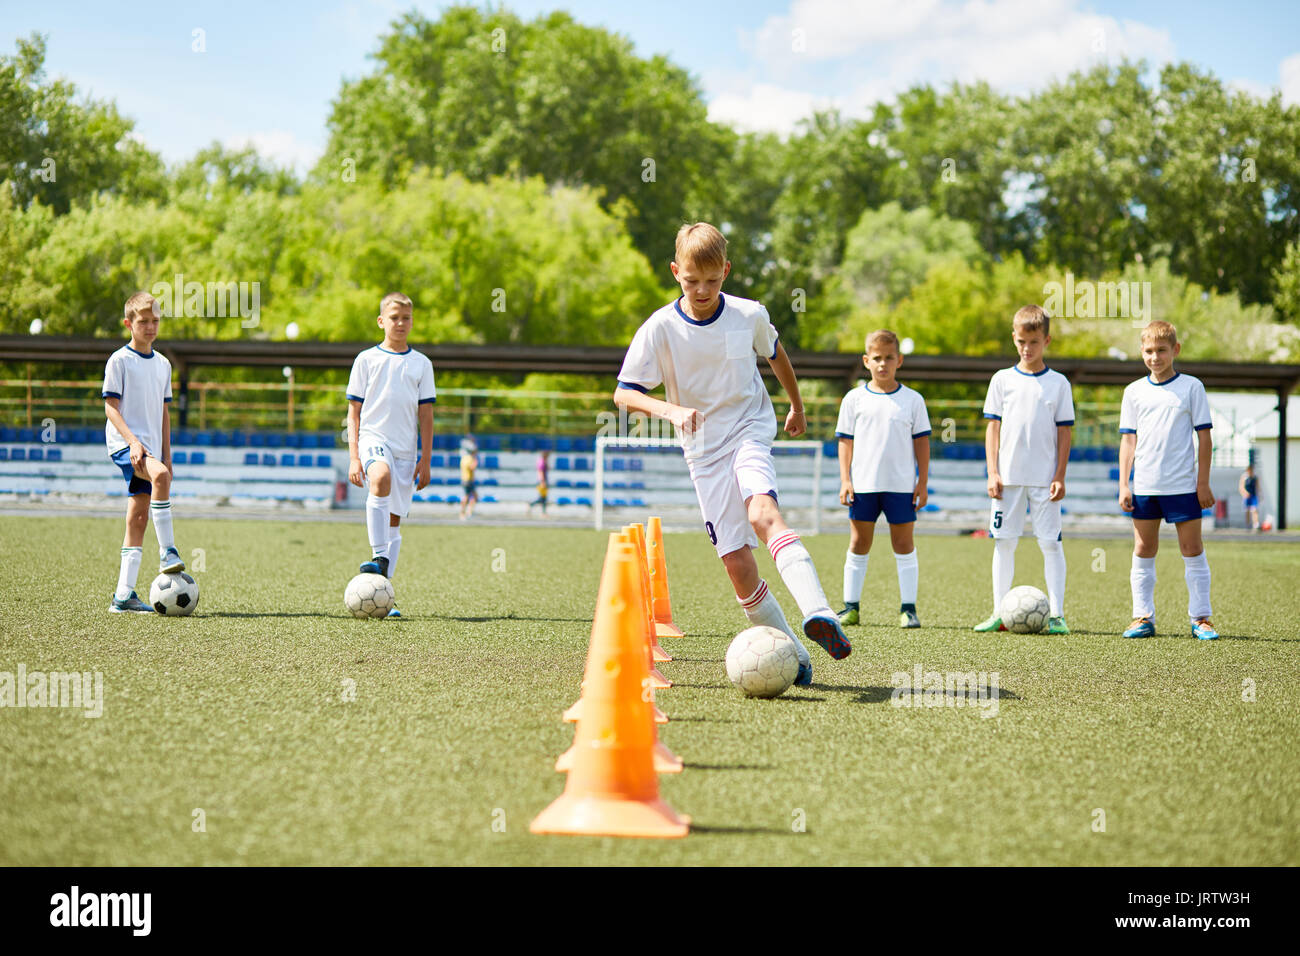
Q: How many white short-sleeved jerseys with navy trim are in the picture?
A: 6